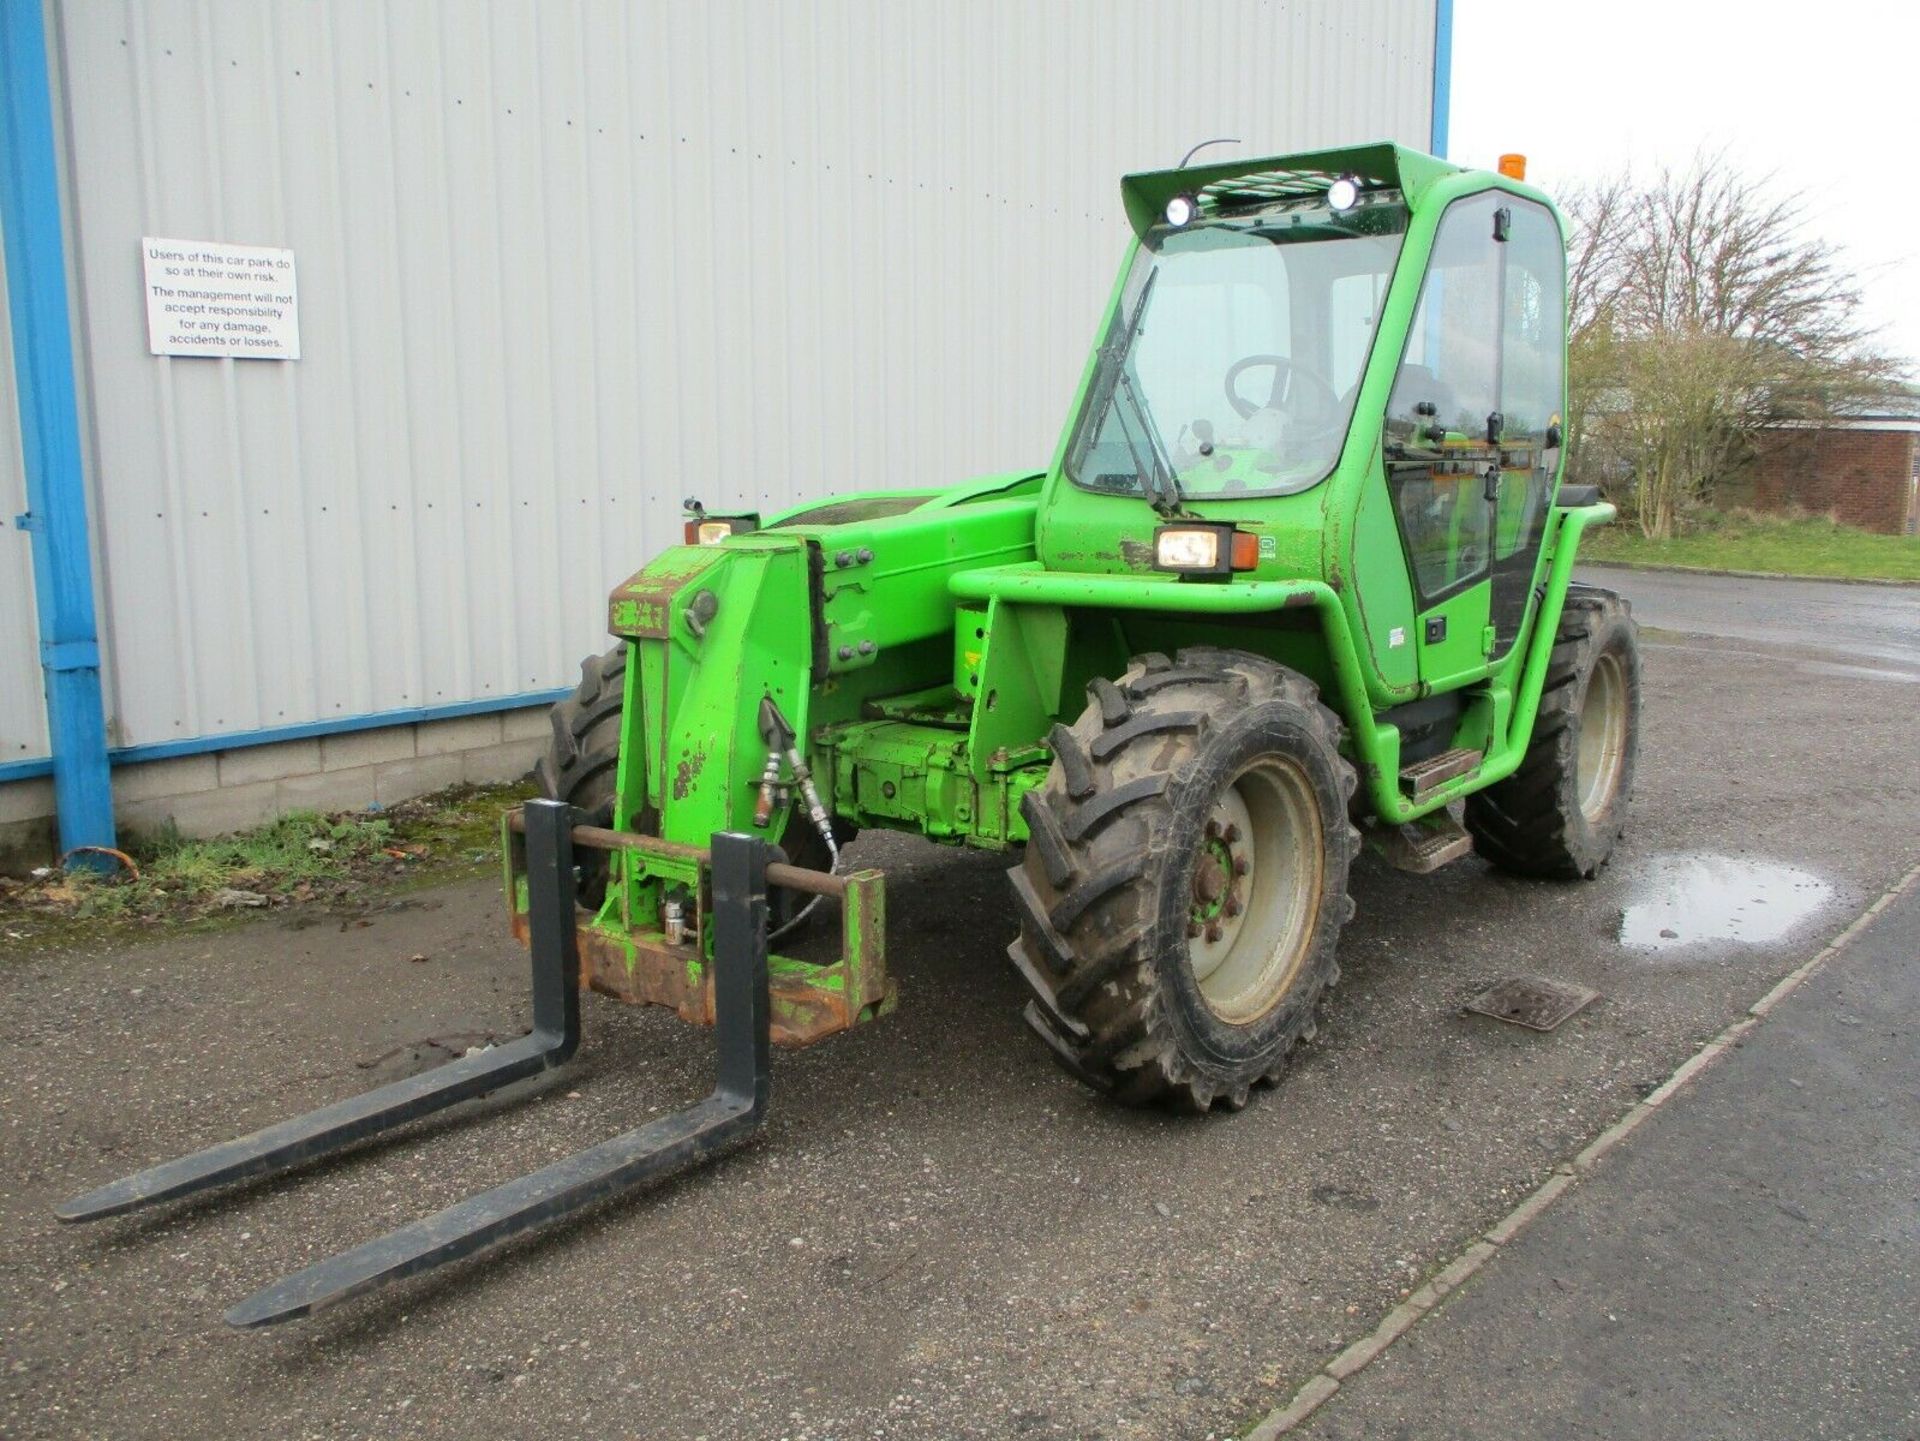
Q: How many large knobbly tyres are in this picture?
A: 3